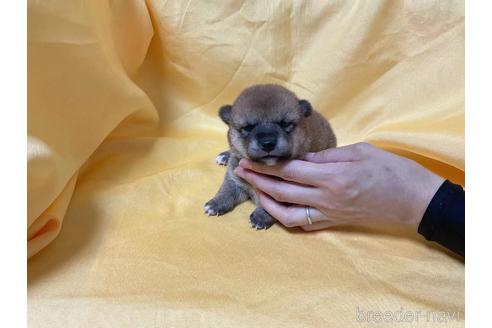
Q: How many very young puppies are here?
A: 1